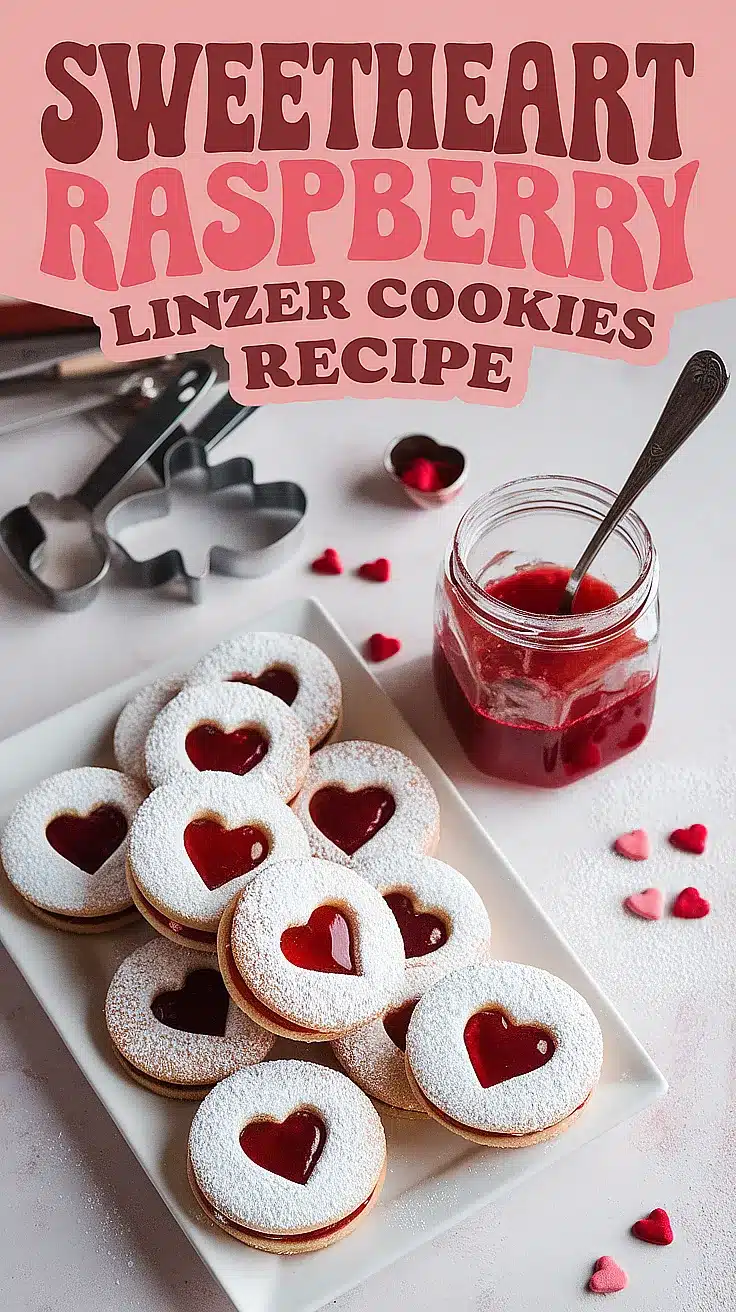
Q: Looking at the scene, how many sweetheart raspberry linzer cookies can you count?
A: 12